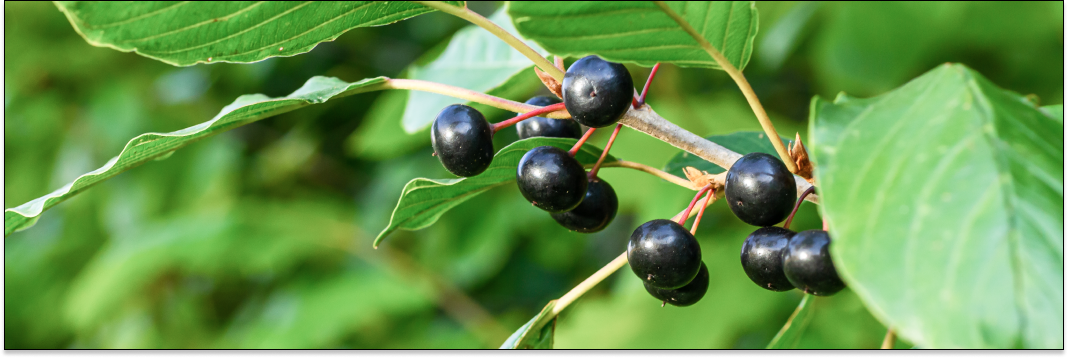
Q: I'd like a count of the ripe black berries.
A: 10